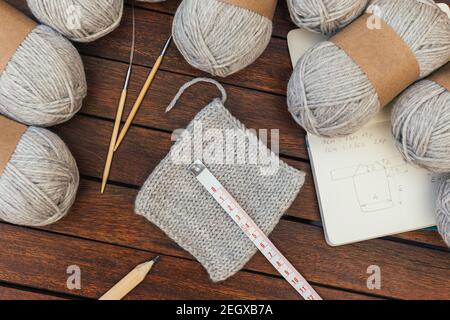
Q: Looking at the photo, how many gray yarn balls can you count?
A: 8